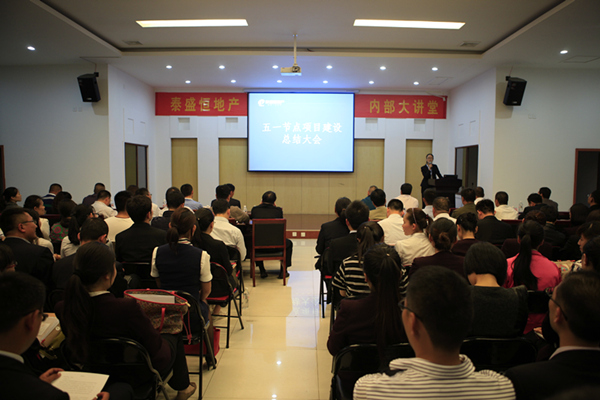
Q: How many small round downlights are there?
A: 14